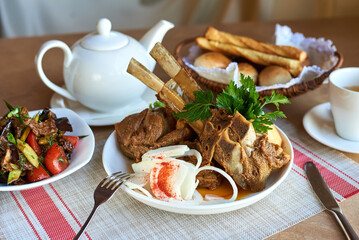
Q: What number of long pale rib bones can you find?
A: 2